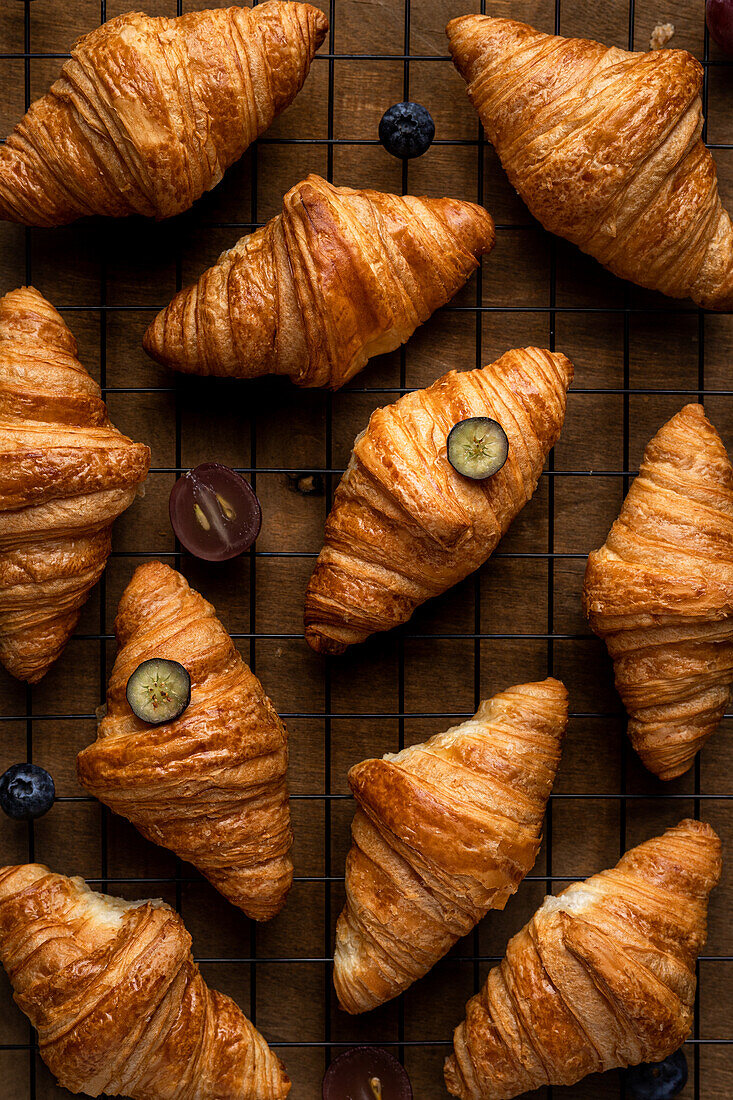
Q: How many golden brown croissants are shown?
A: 10